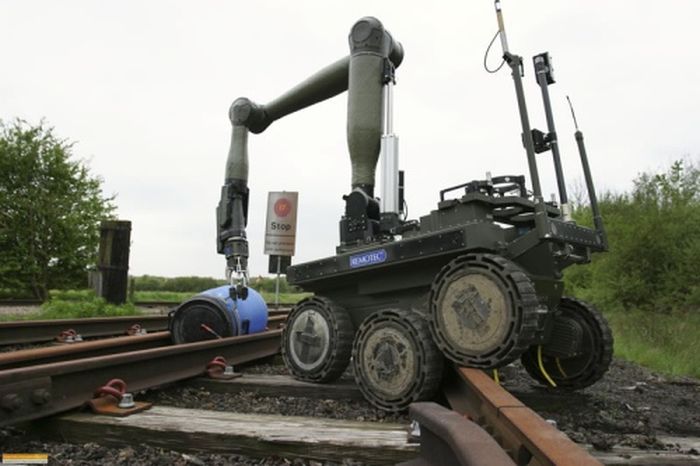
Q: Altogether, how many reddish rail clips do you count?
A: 4